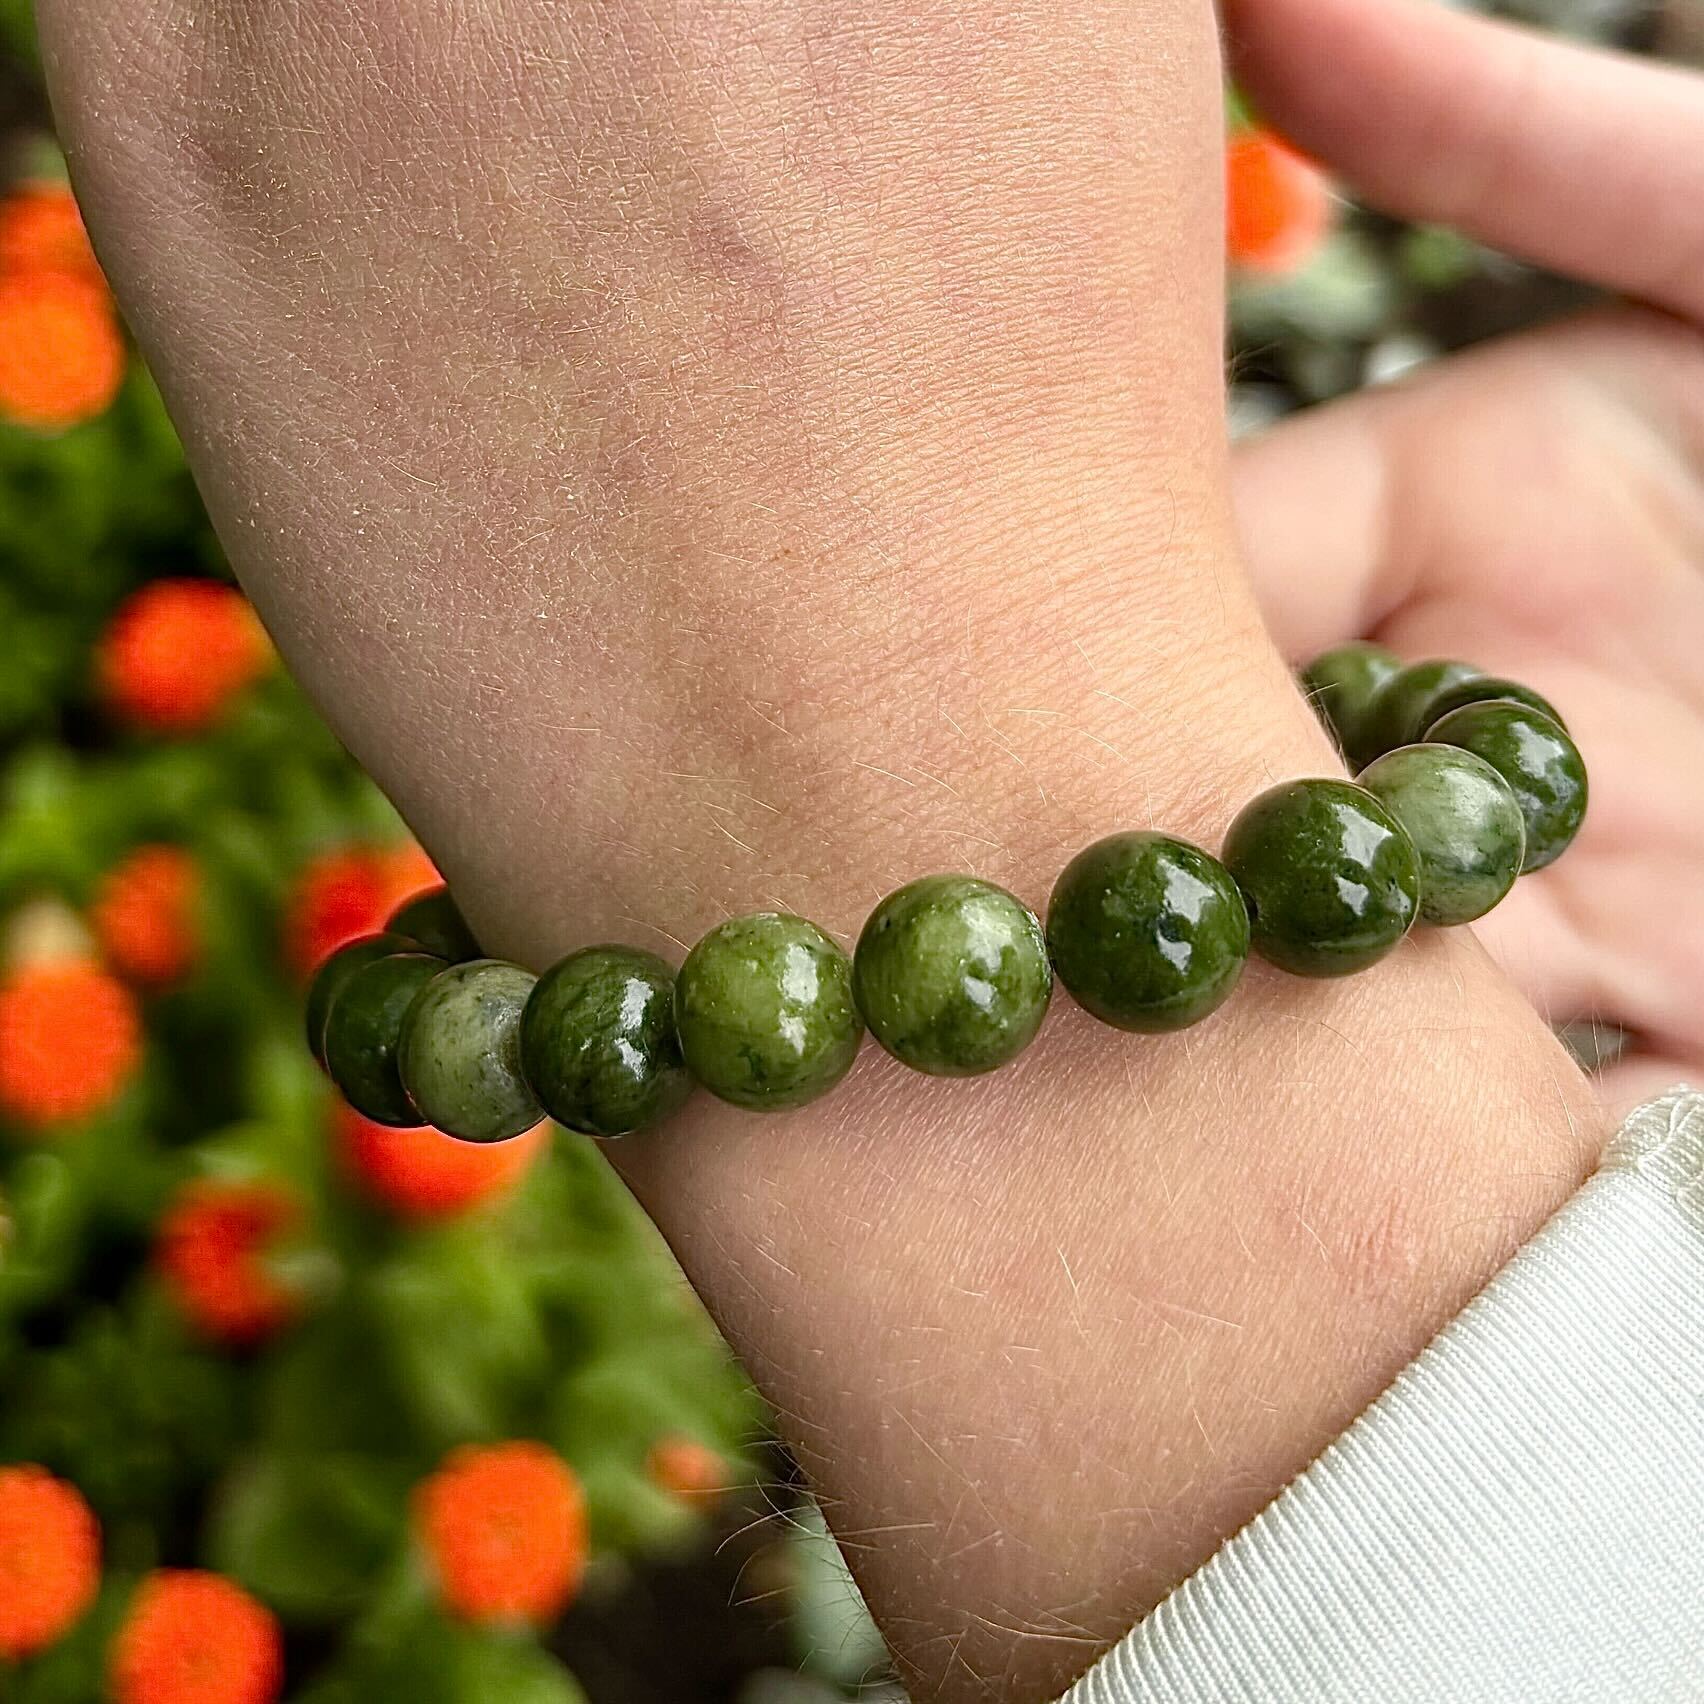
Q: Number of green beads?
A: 14